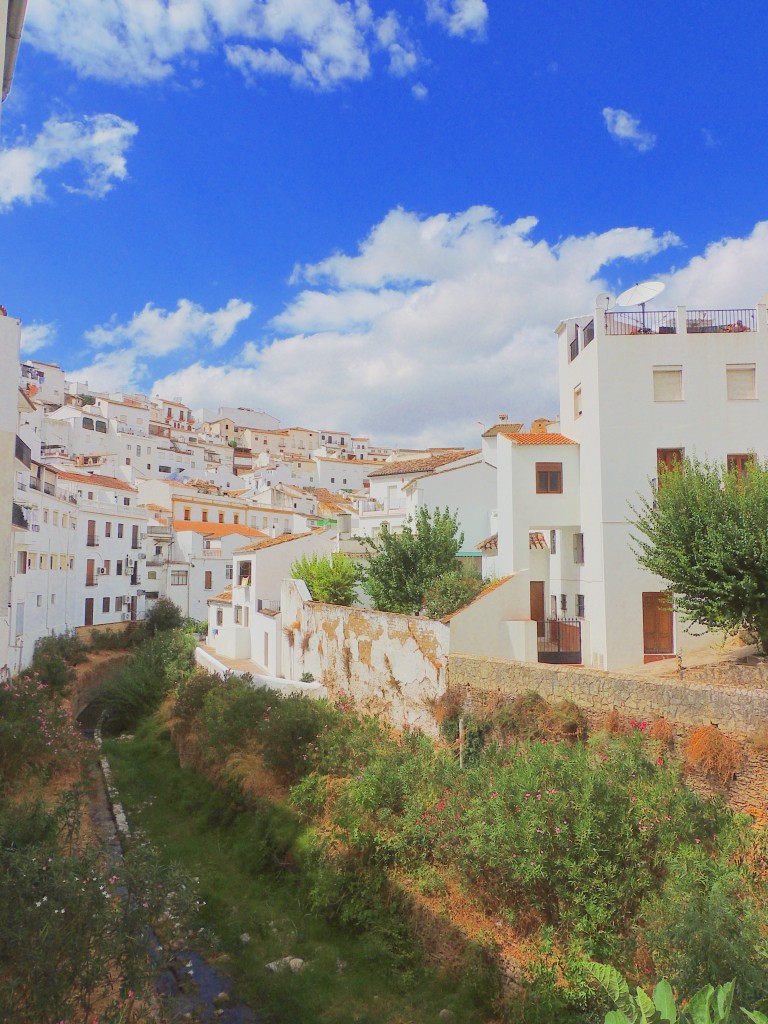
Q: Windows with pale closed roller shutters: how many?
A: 2